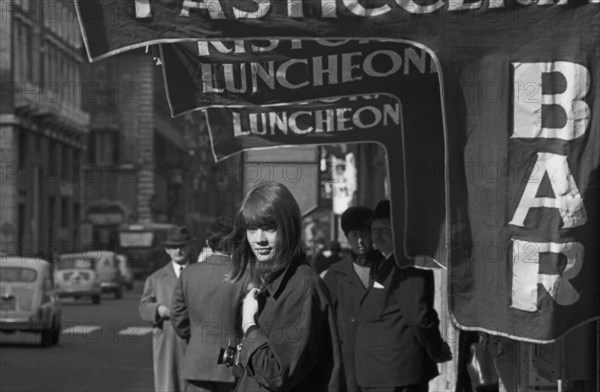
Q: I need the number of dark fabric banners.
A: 3